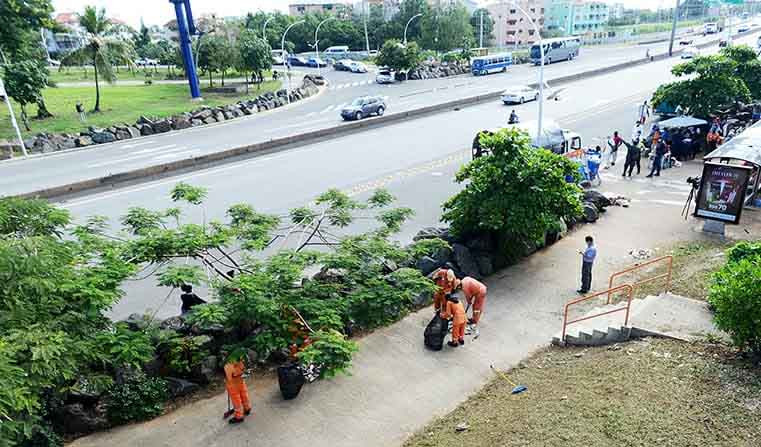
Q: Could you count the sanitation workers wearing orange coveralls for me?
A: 5